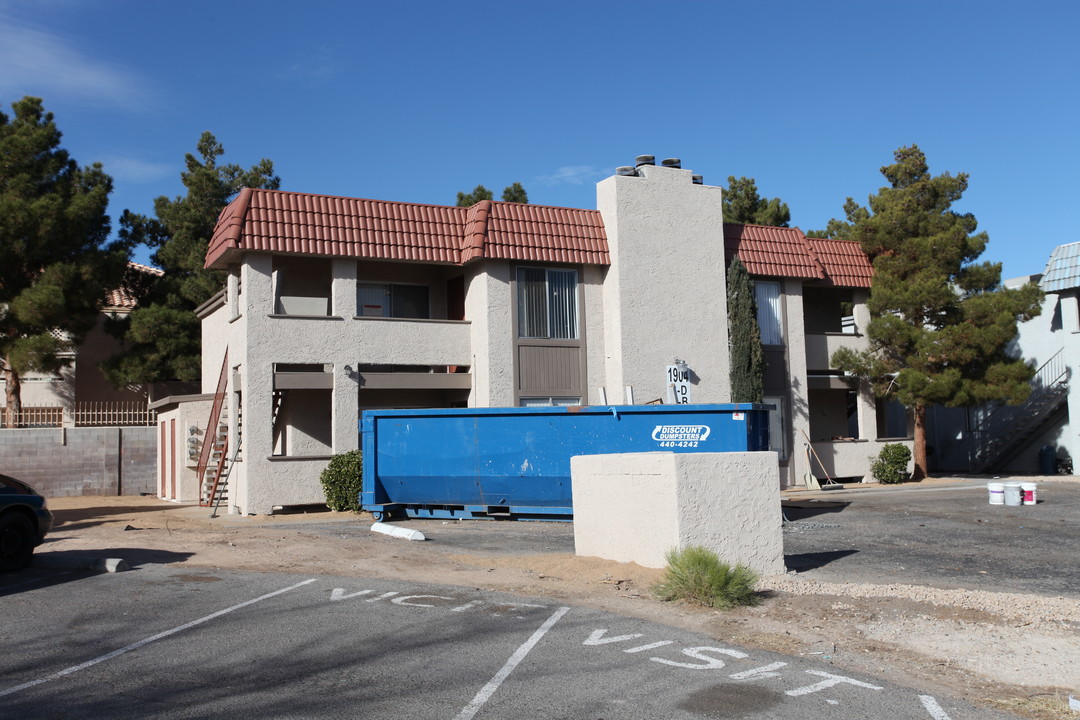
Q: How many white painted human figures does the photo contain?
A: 0